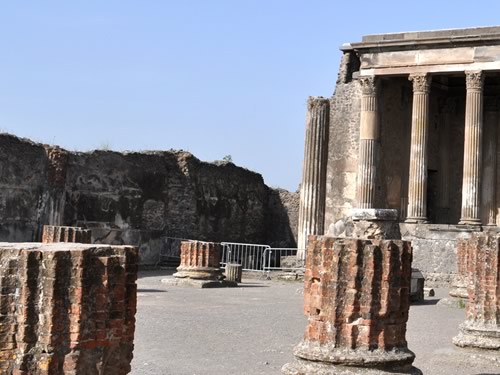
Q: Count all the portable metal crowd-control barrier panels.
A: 3